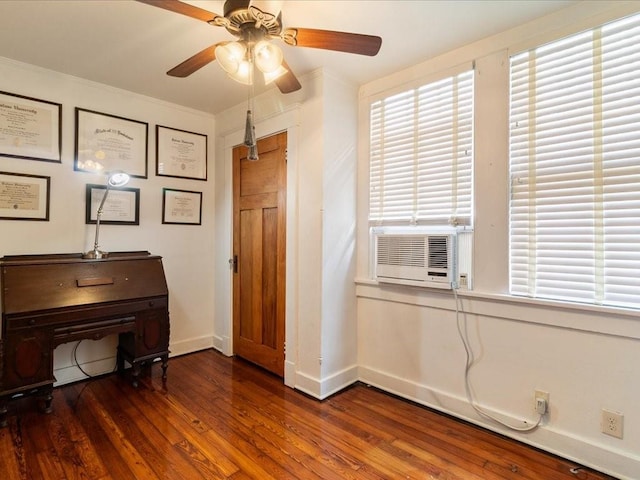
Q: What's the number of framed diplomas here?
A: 6